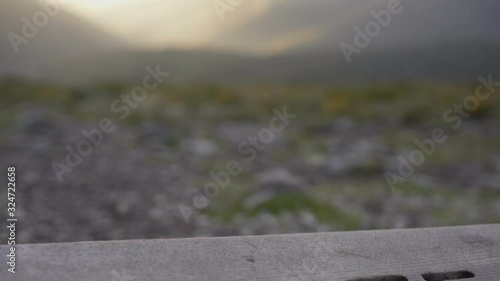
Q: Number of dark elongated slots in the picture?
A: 2